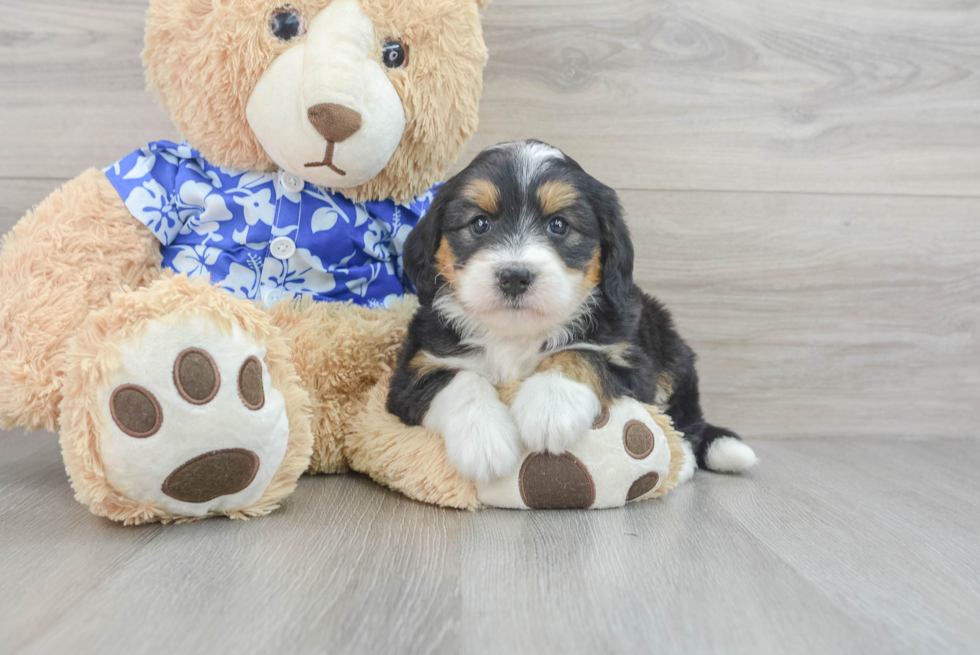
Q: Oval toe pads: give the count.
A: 6